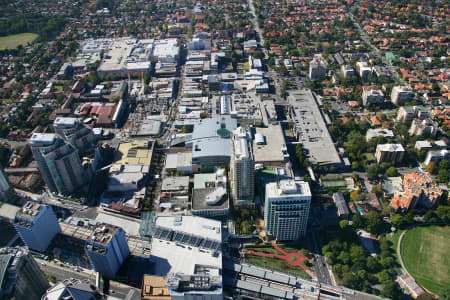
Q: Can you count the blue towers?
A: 2